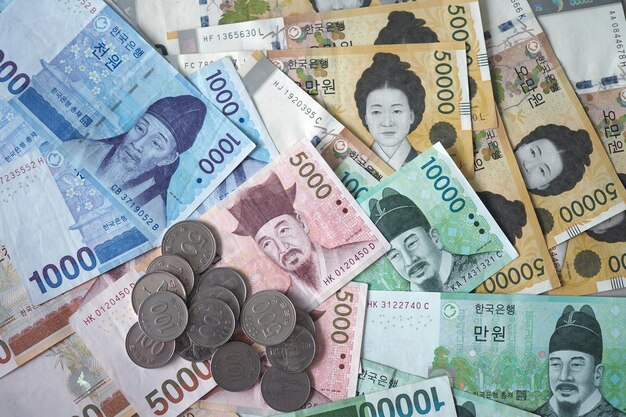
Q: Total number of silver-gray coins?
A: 14